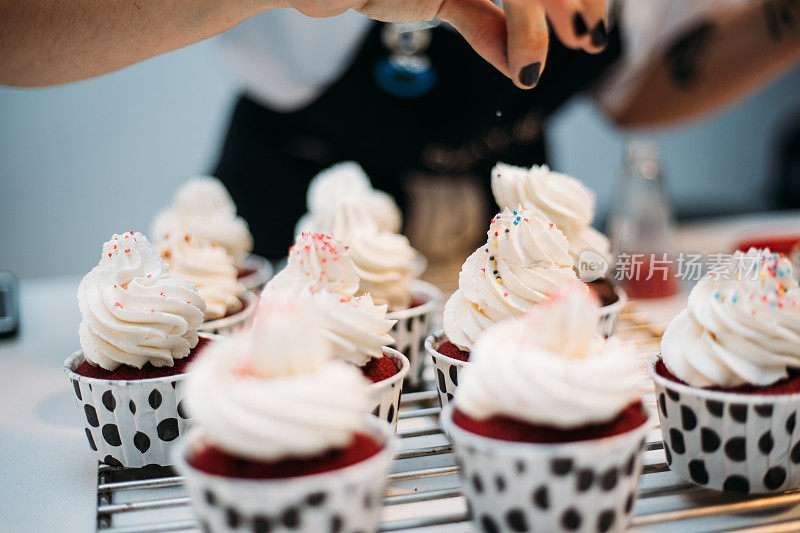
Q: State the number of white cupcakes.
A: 11